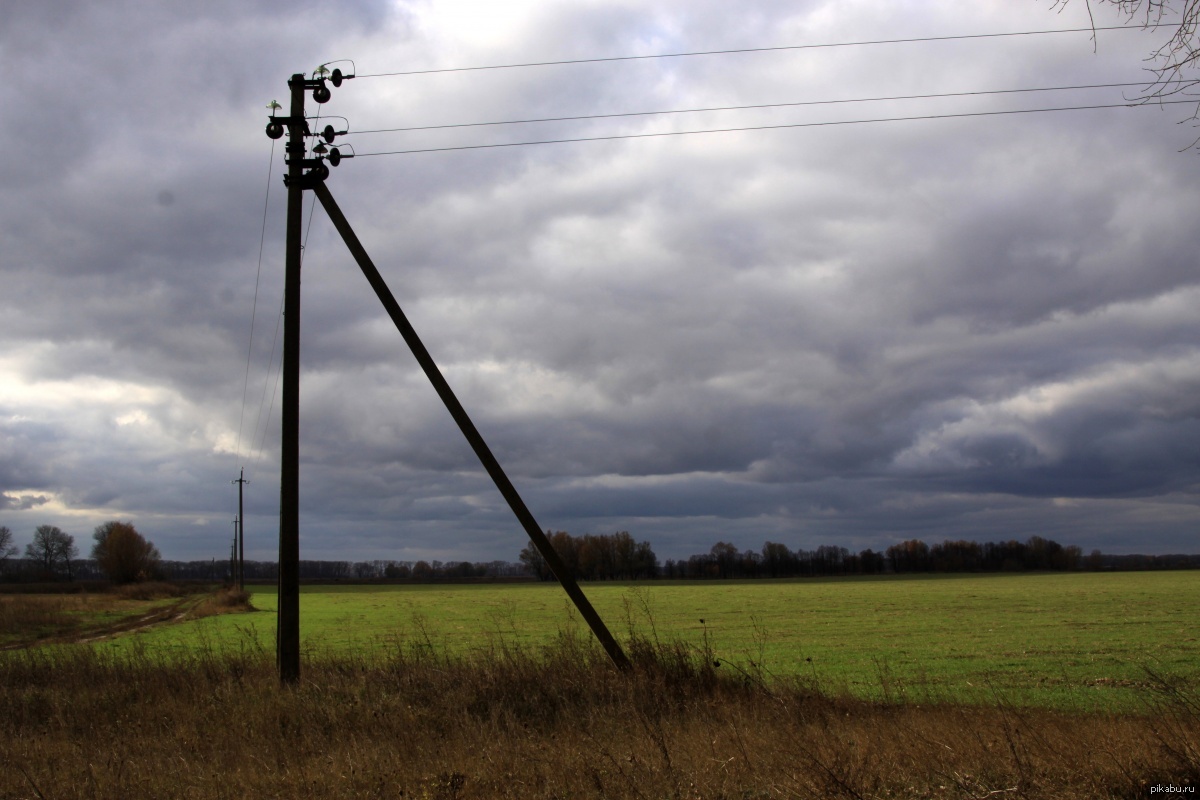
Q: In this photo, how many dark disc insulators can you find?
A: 6